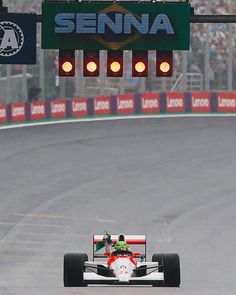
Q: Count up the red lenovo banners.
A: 11